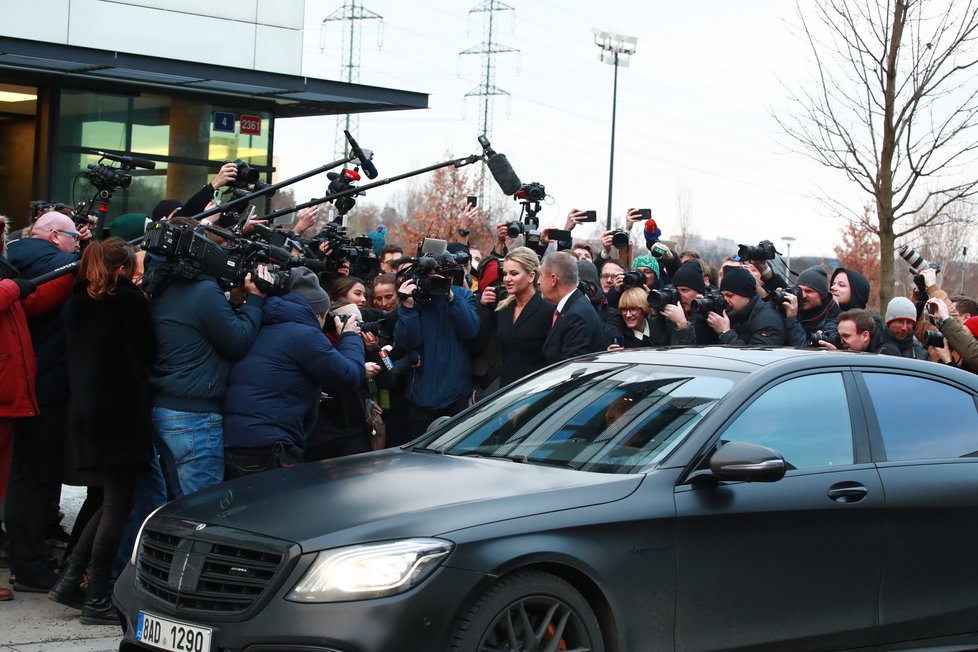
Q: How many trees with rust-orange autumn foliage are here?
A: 2